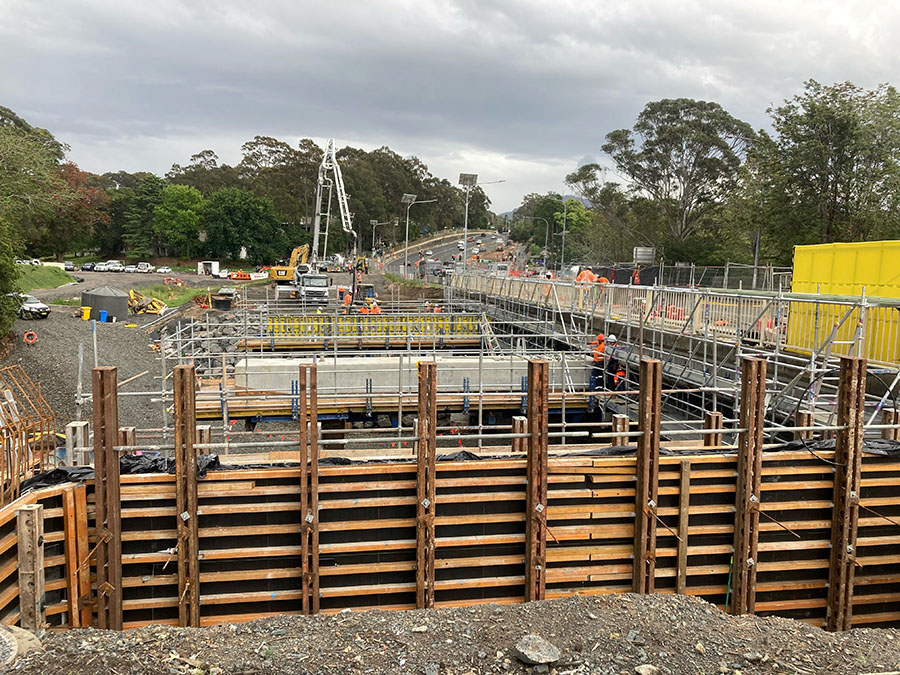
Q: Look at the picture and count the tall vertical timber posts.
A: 8